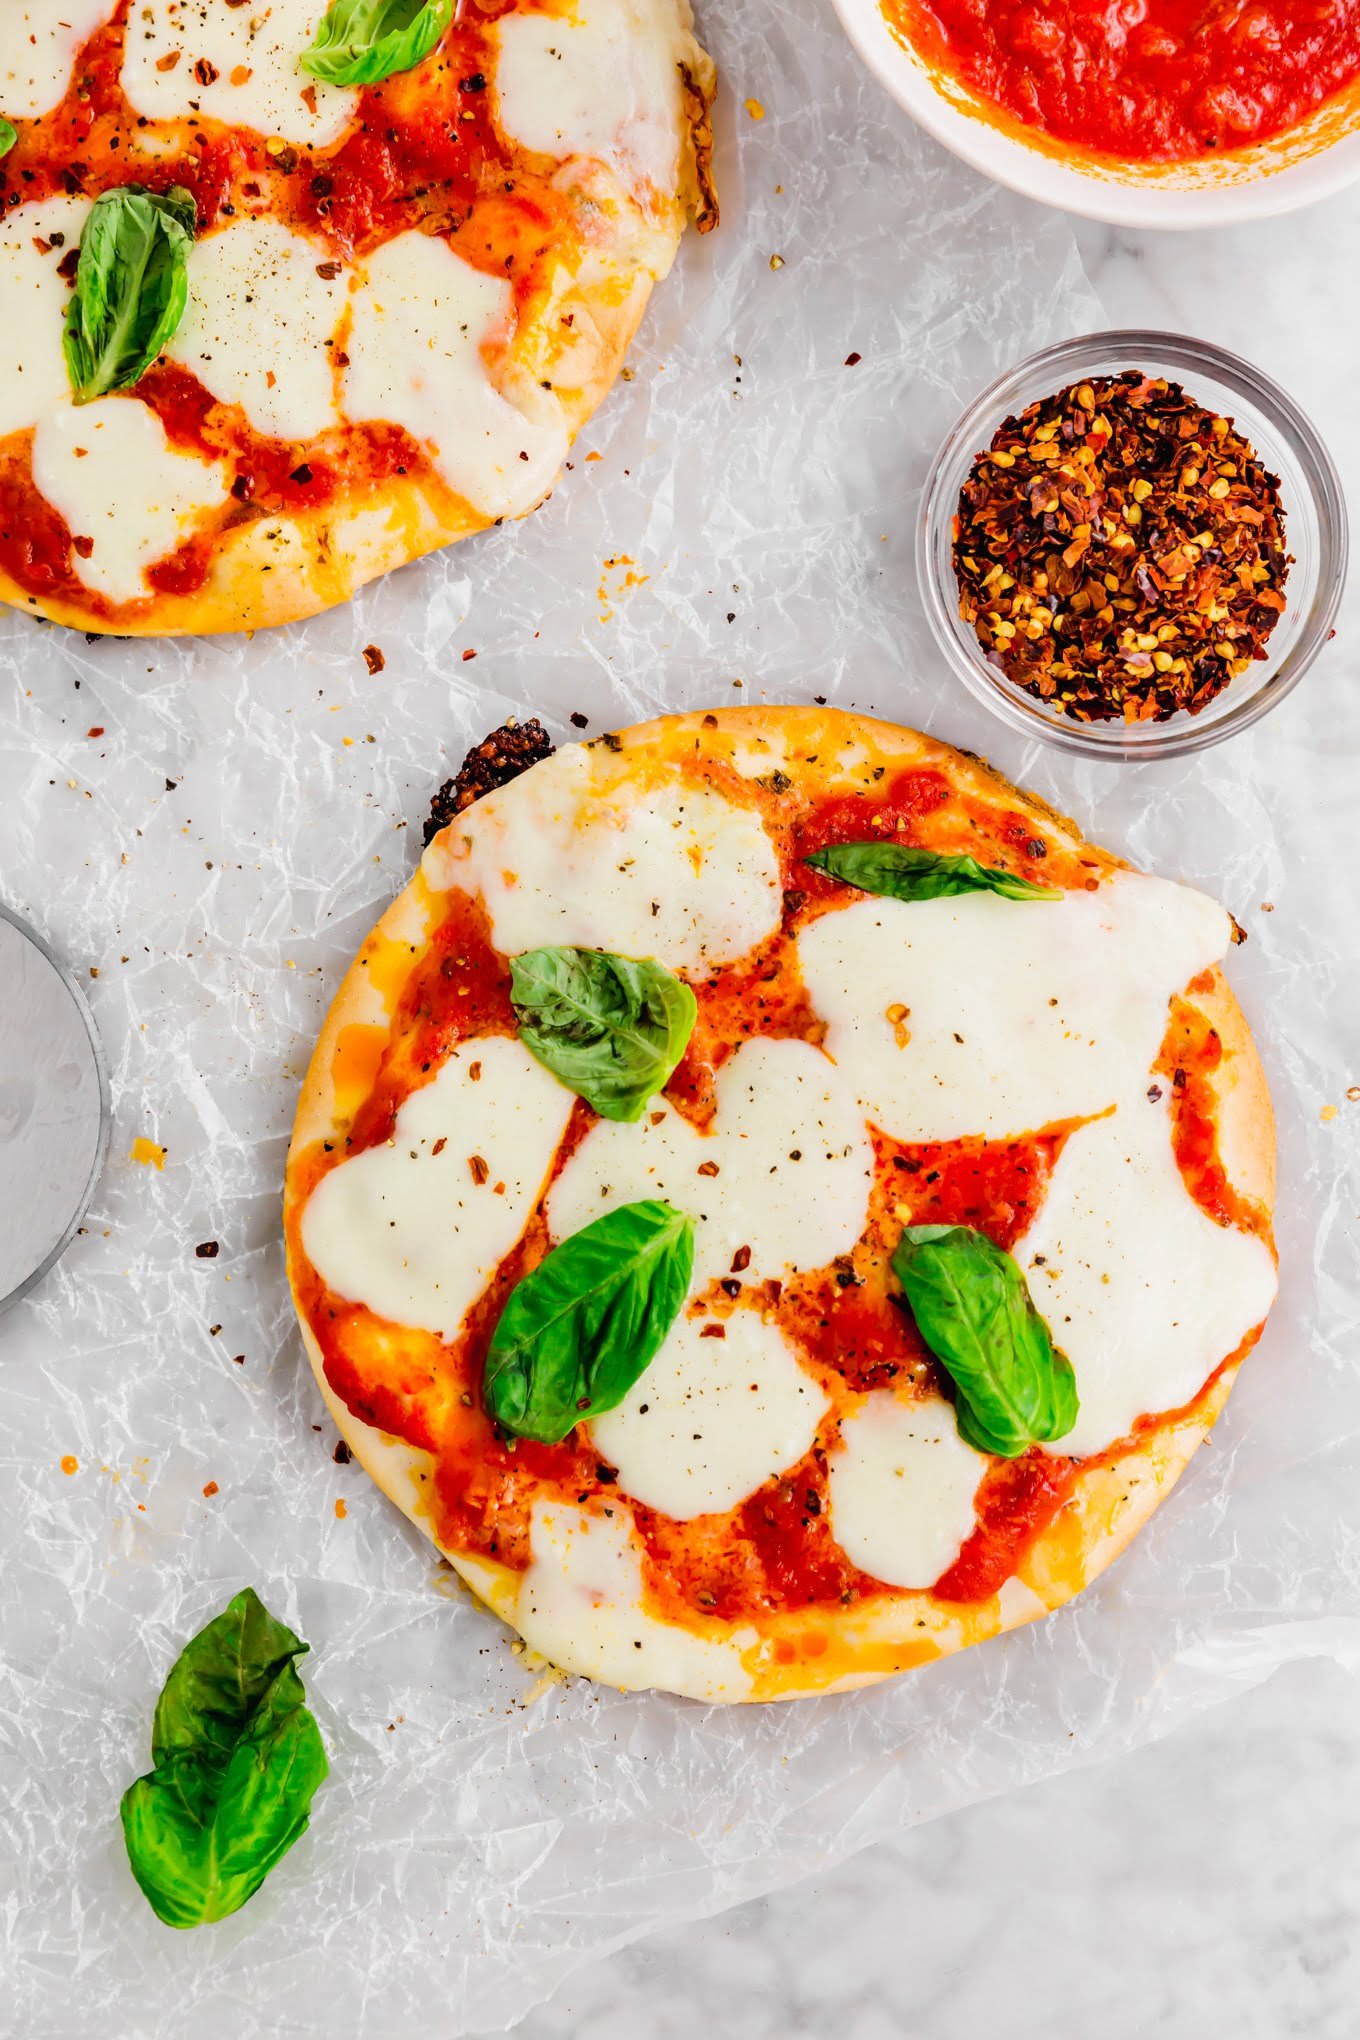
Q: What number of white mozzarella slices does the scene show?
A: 15